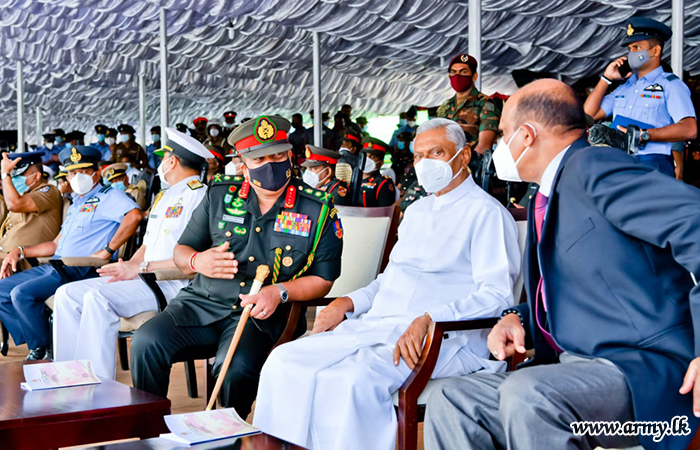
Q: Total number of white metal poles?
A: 7